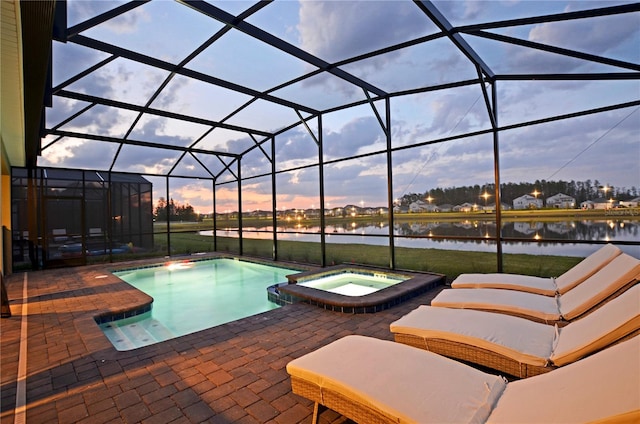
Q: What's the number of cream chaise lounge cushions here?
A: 4